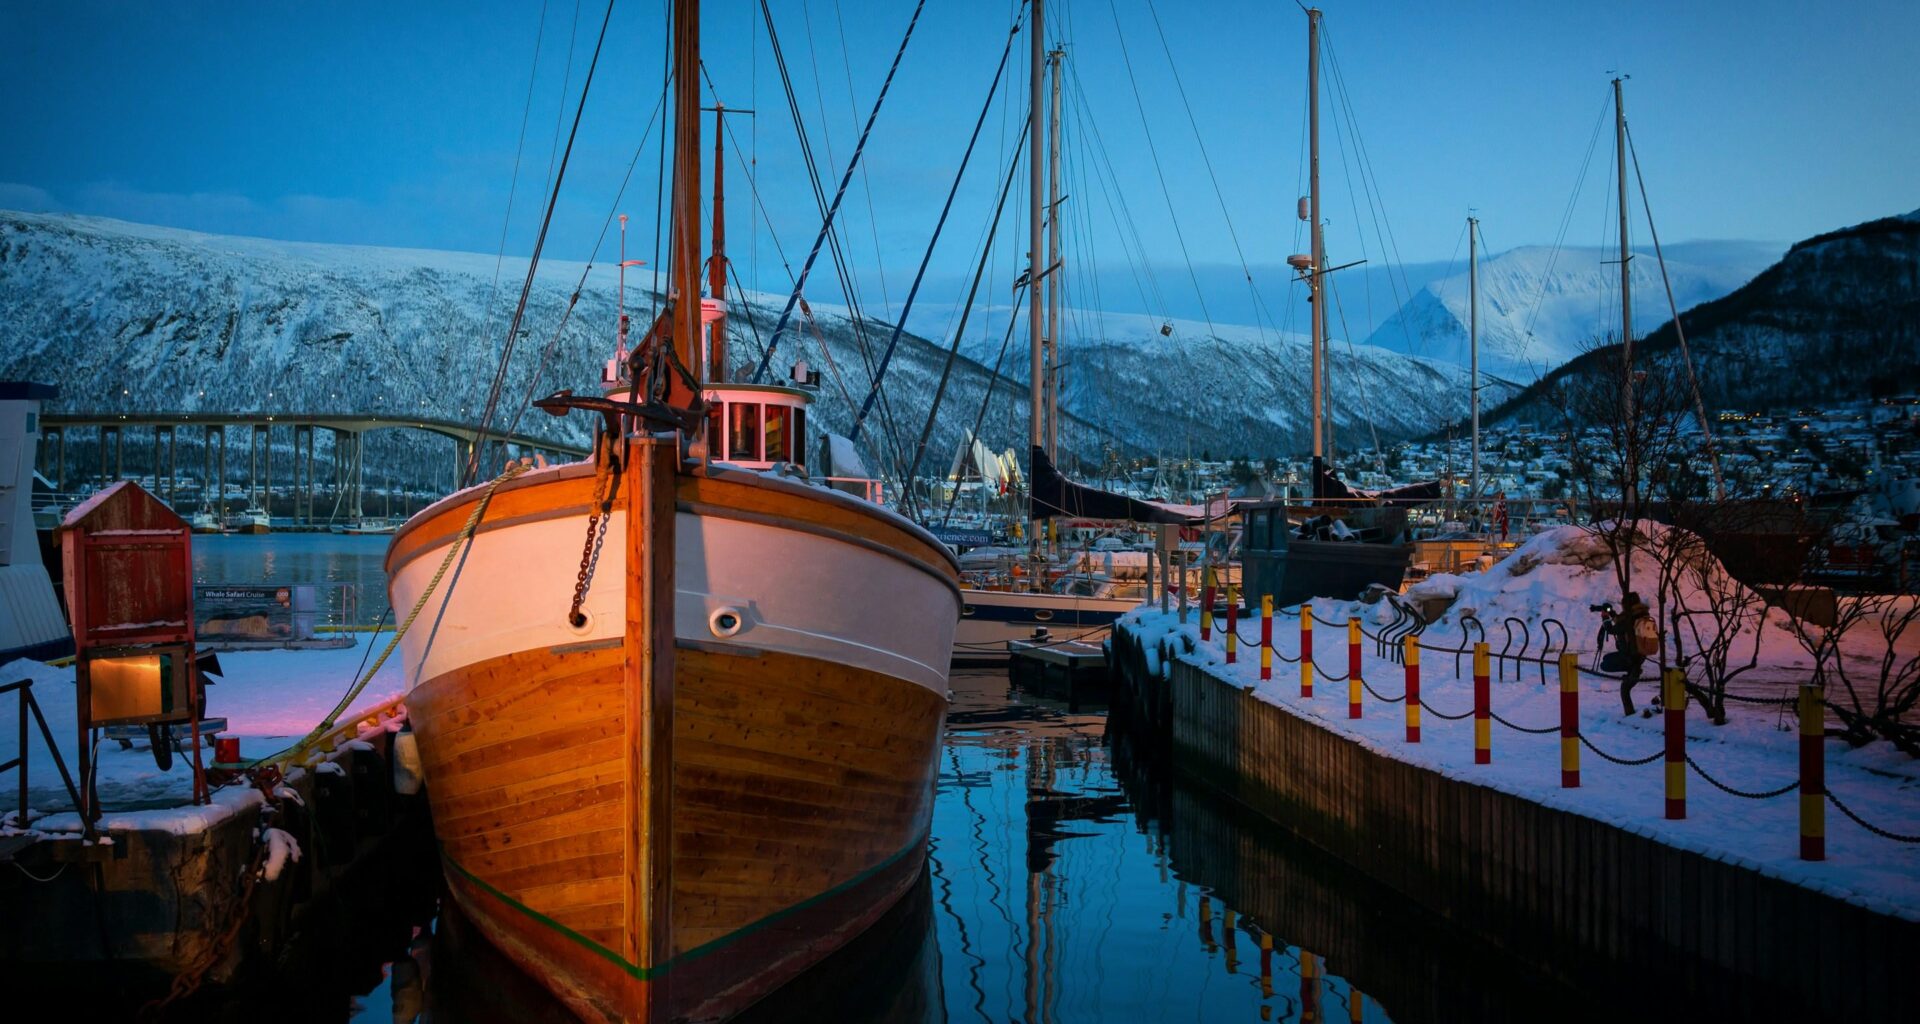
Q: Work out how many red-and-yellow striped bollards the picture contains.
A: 10